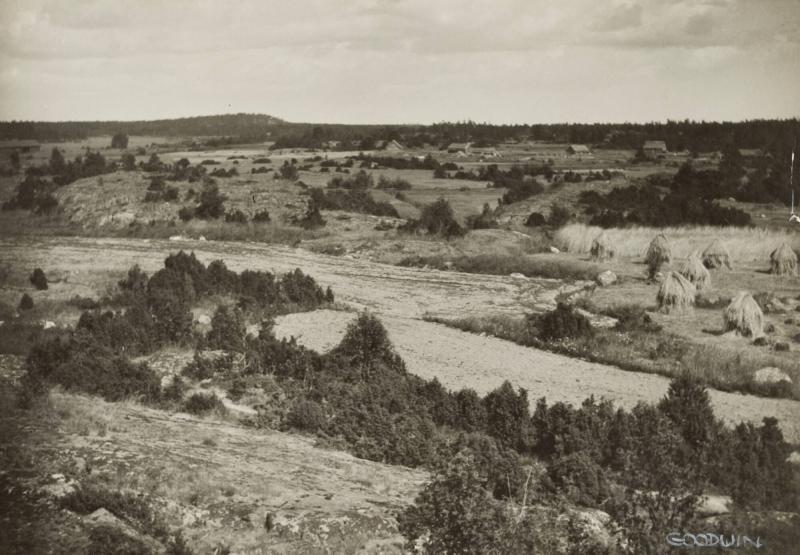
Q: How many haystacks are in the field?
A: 7